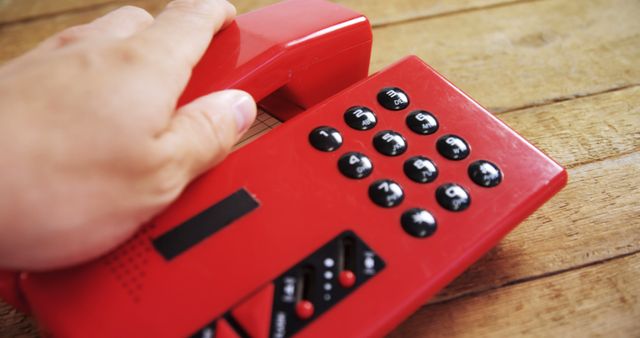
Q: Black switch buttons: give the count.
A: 12